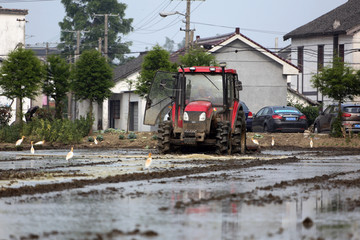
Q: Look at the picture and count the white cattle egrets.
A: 9